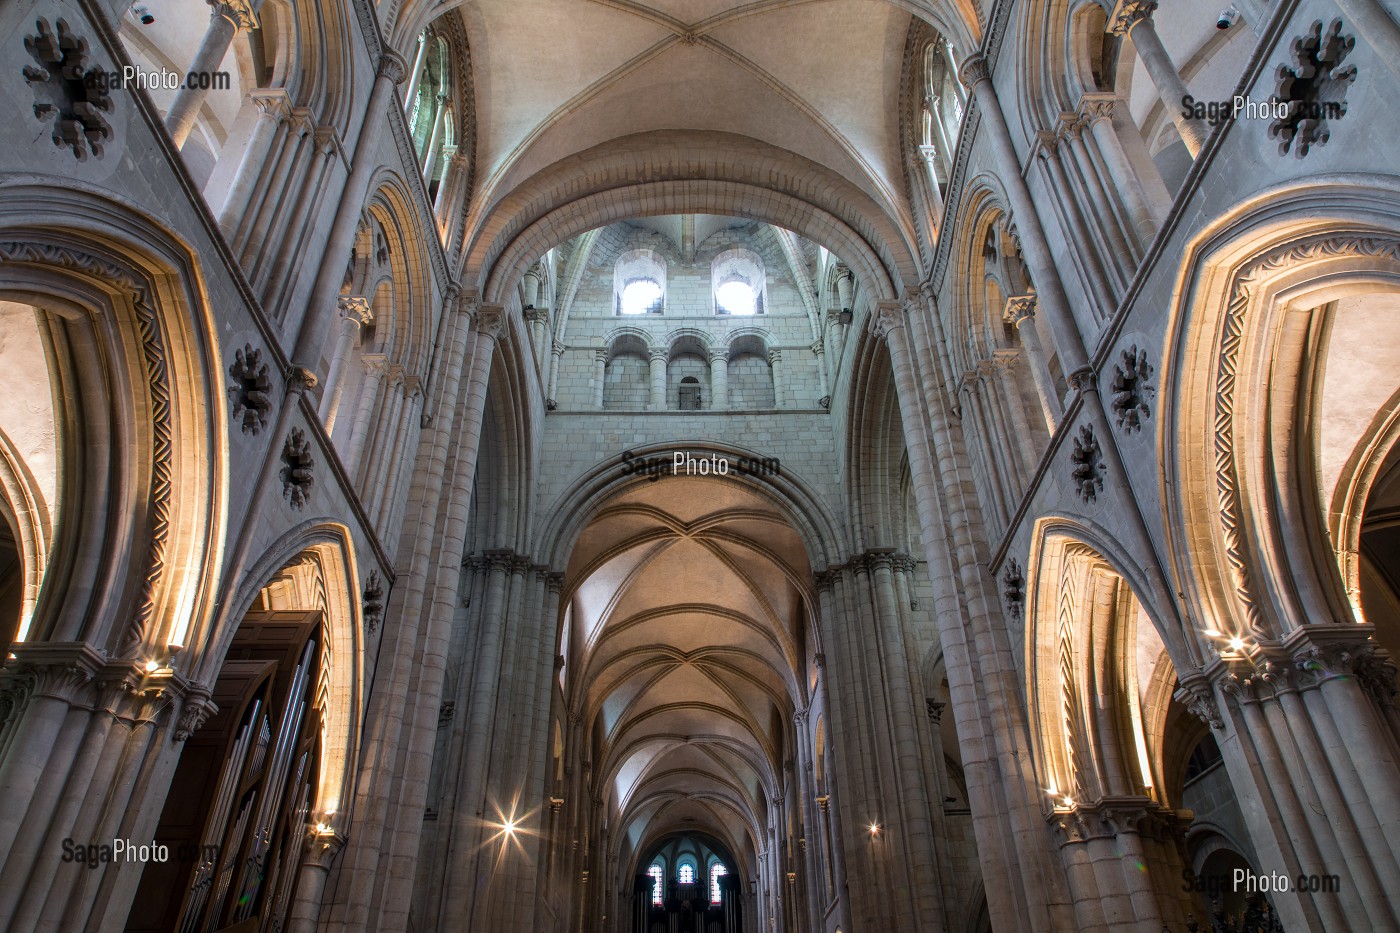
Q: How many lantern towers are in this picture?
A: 1